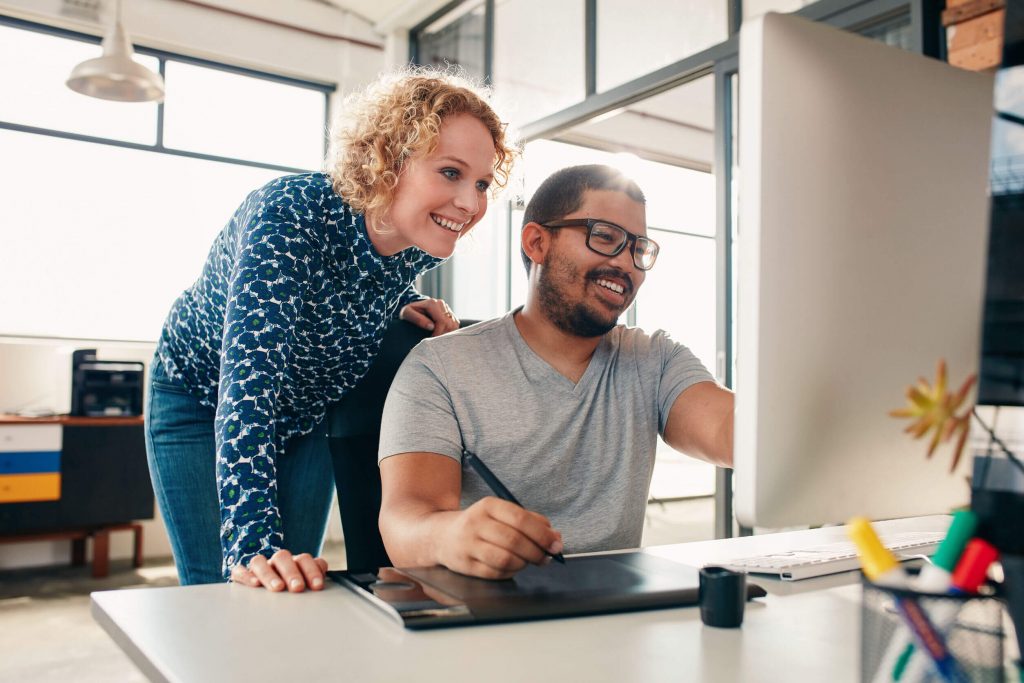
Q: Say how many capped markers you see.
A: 3